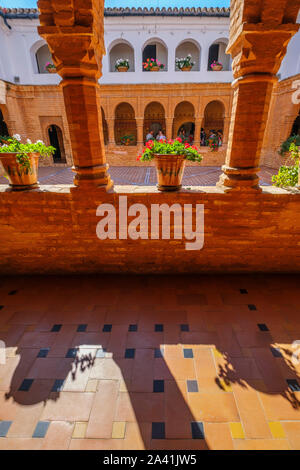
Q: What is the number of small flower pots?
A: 5